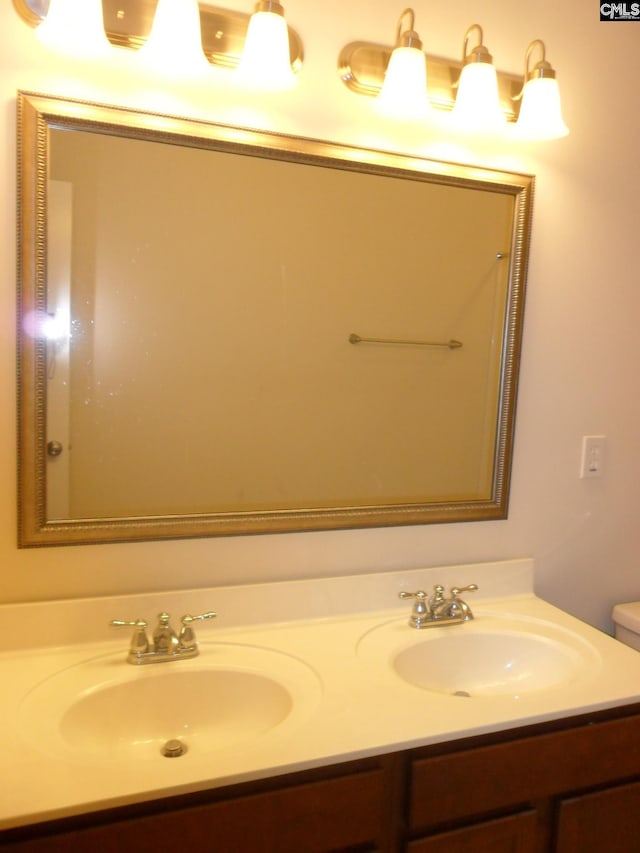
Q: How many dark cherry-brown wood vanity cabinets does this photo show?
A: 1